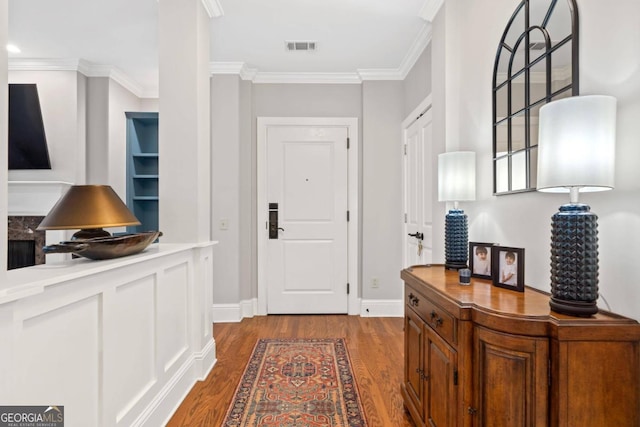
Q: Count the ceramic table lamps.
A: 2